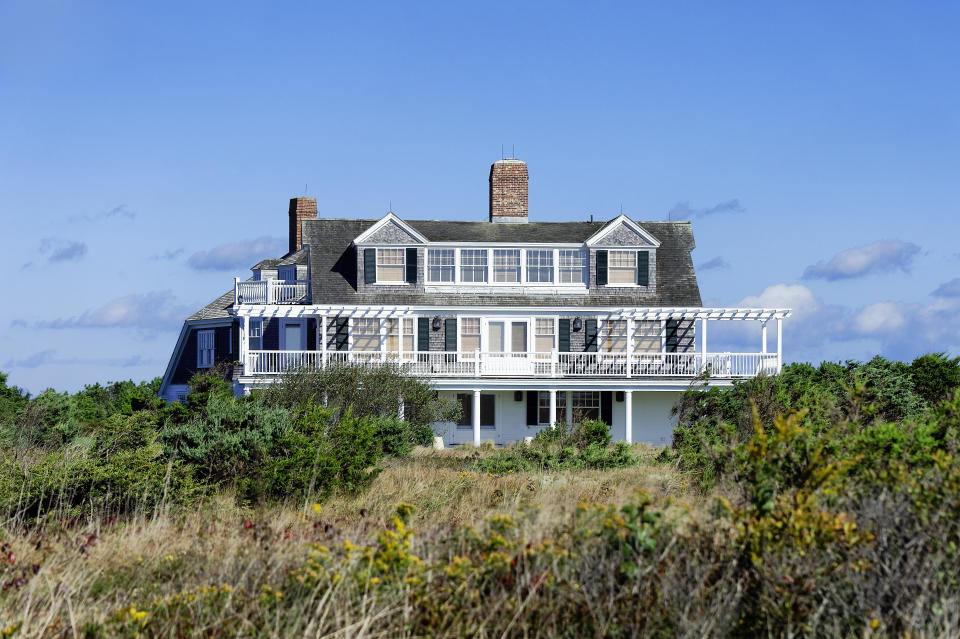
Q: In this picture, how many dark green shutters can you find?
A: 12